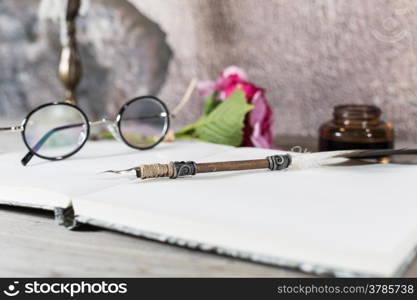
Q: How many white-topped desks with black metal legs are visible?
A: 0